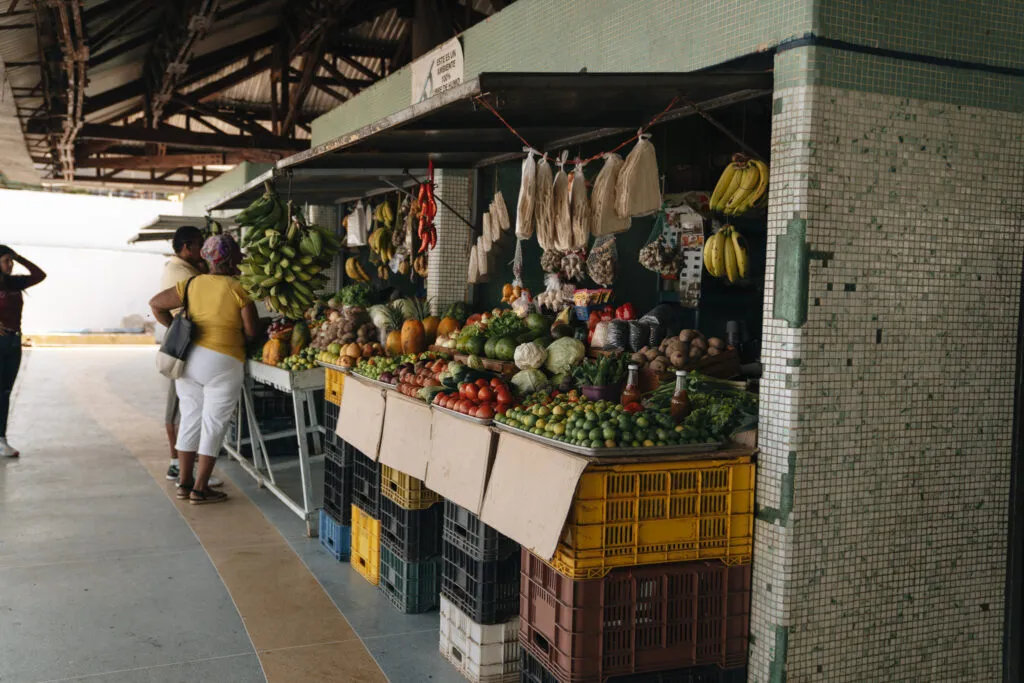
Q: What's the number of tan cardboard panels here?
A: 4